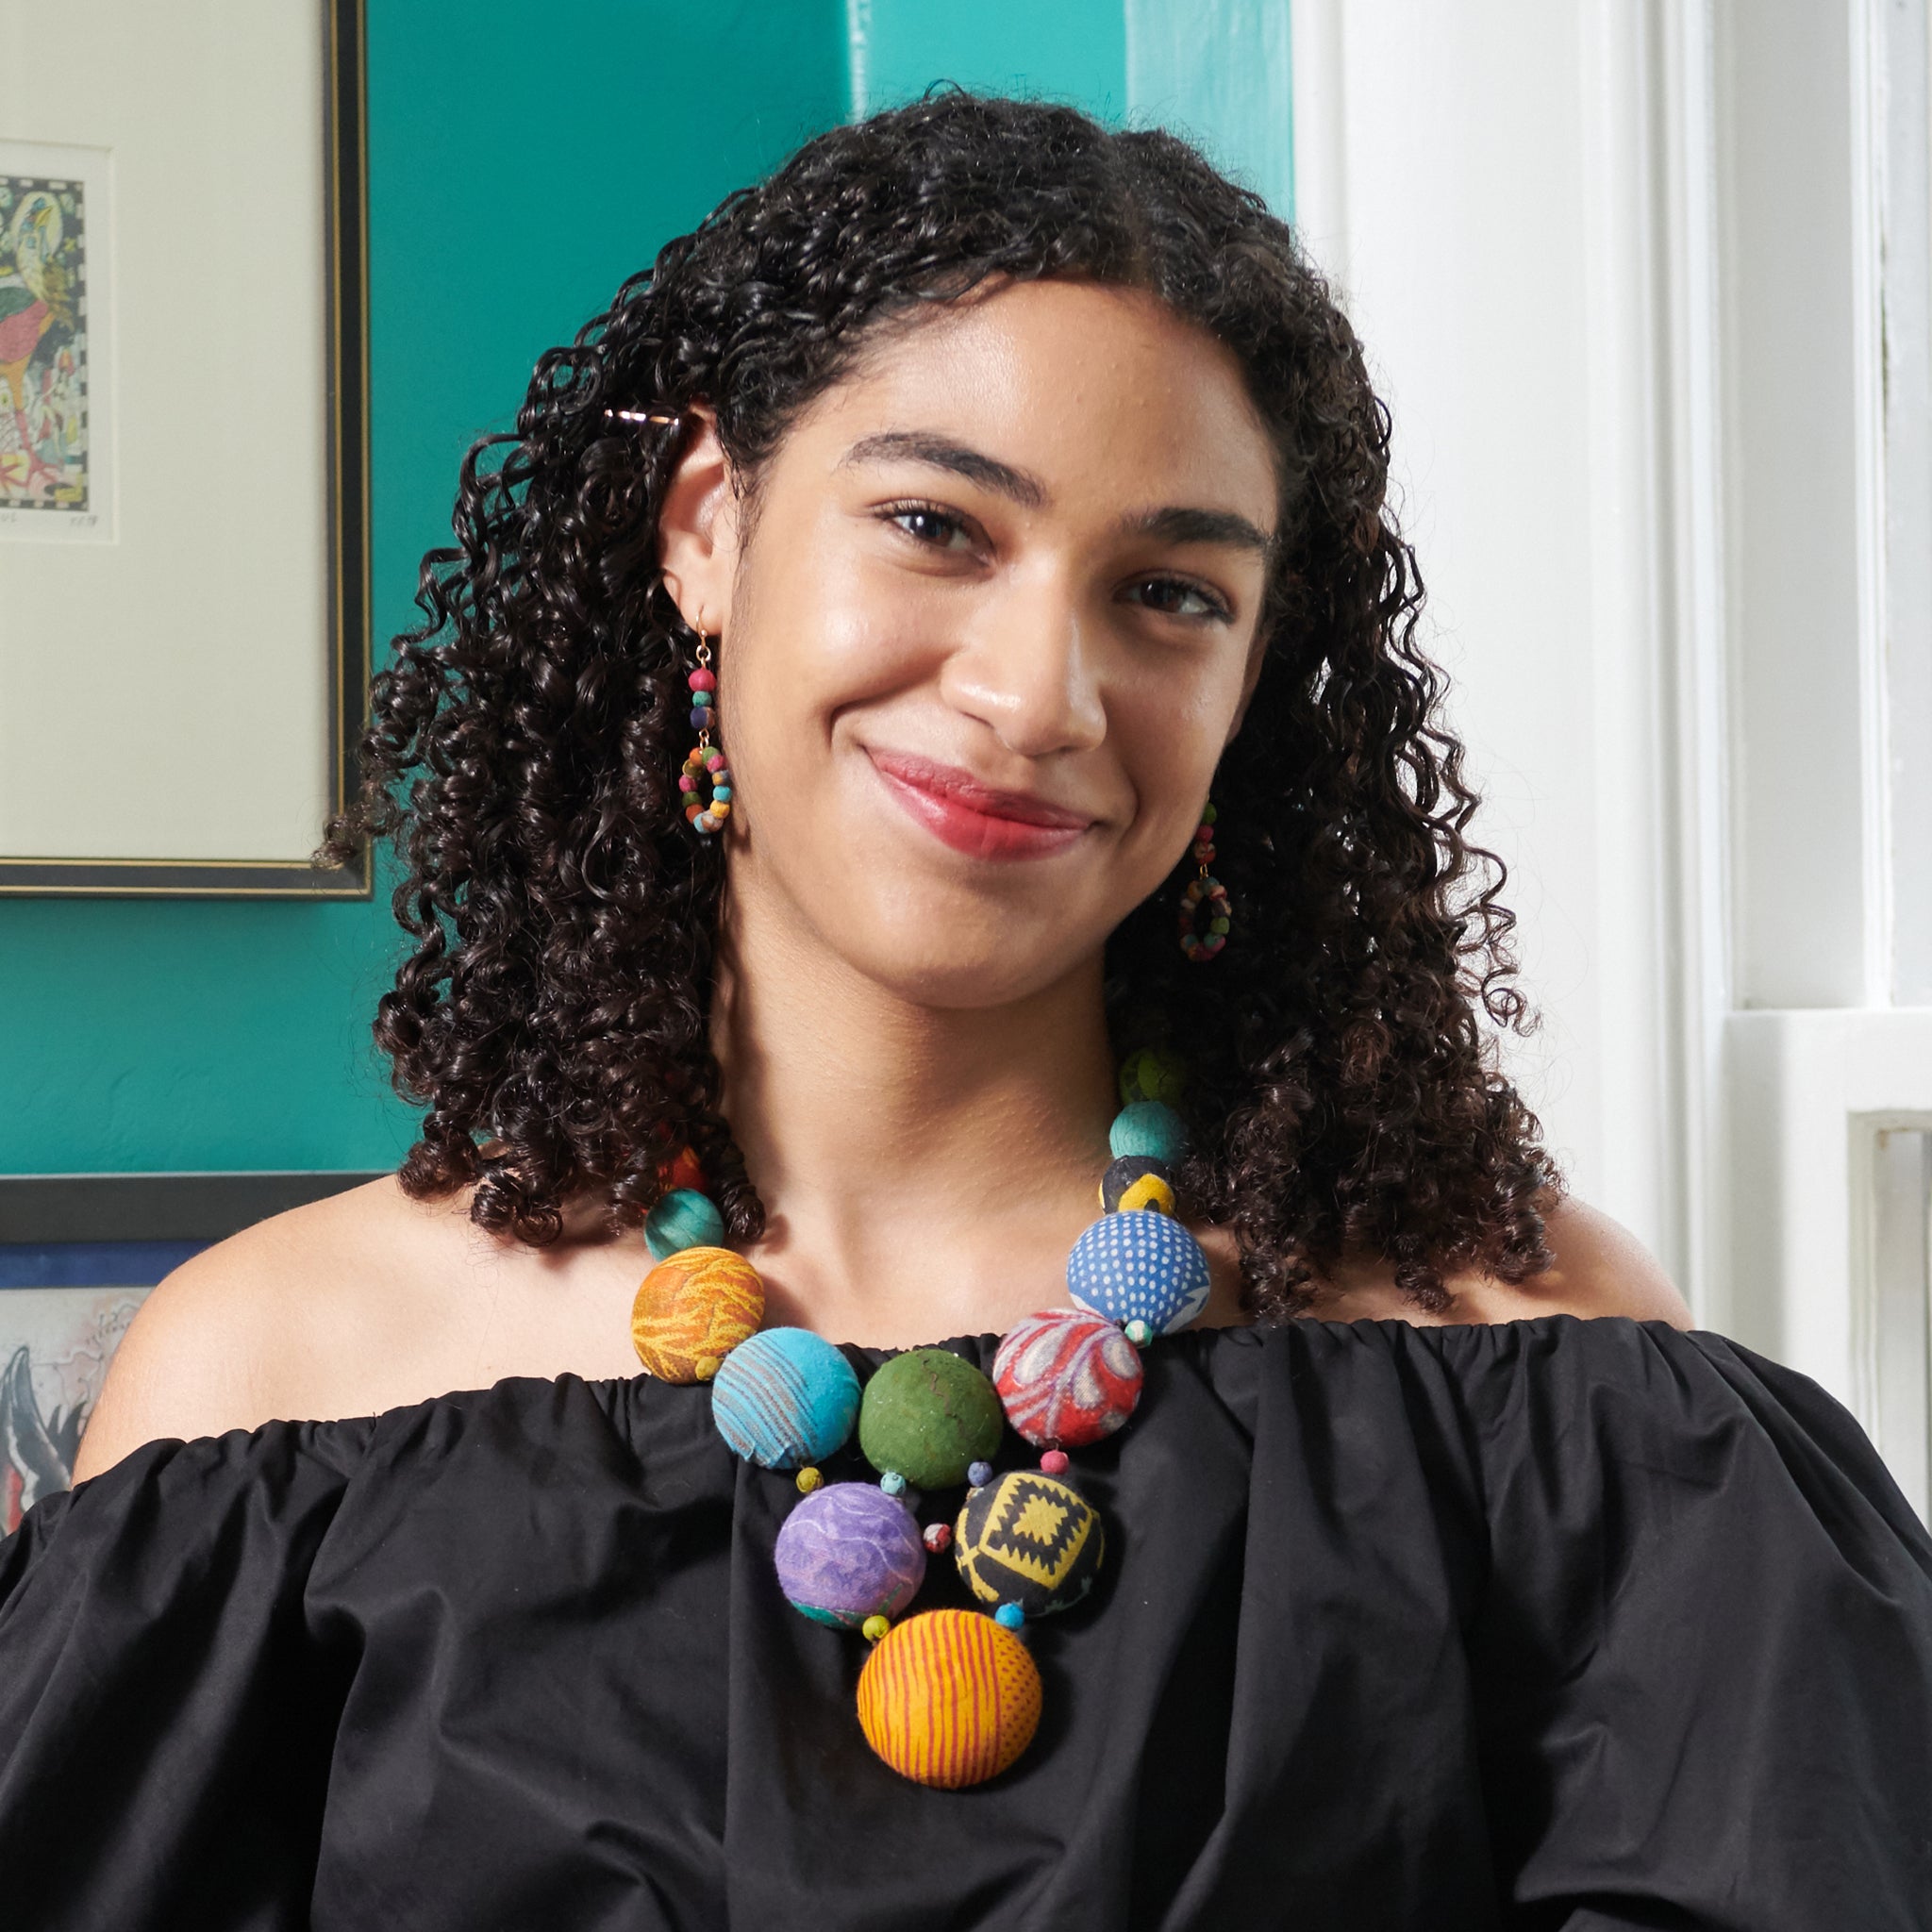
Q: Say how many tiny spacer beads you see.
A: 9